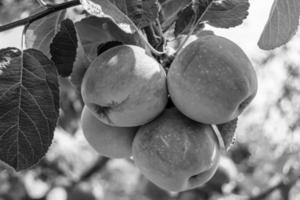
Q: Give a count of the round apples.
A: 4